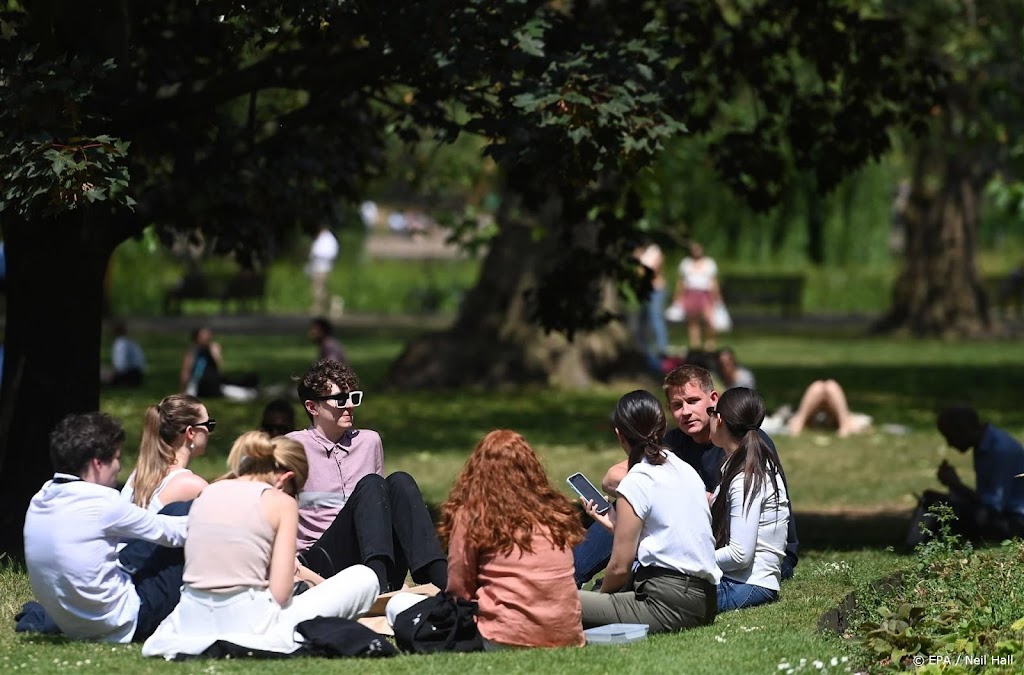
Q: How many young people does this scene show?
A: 8